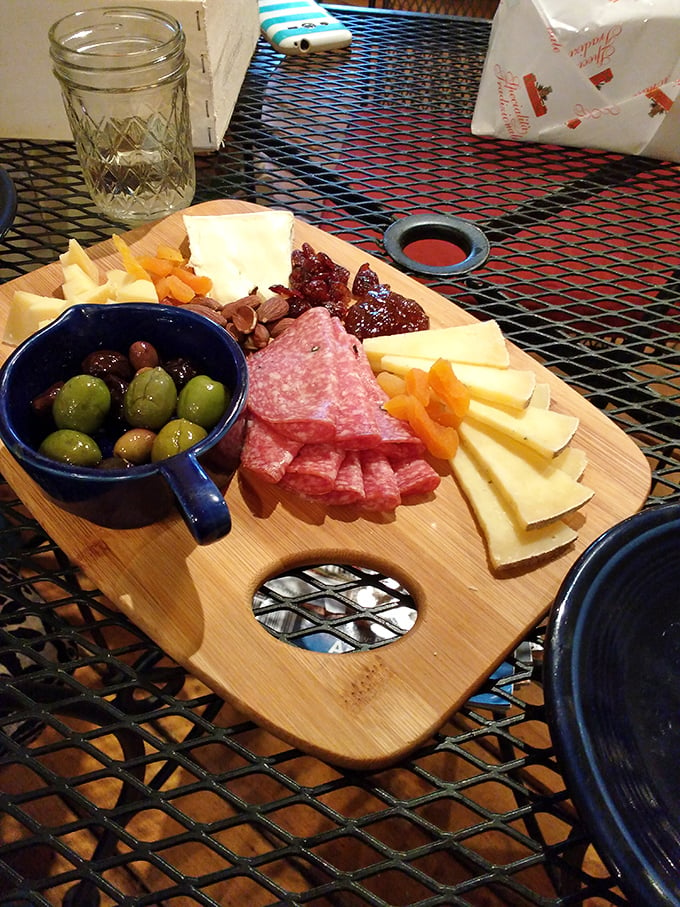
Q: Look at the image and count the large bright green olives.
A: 5